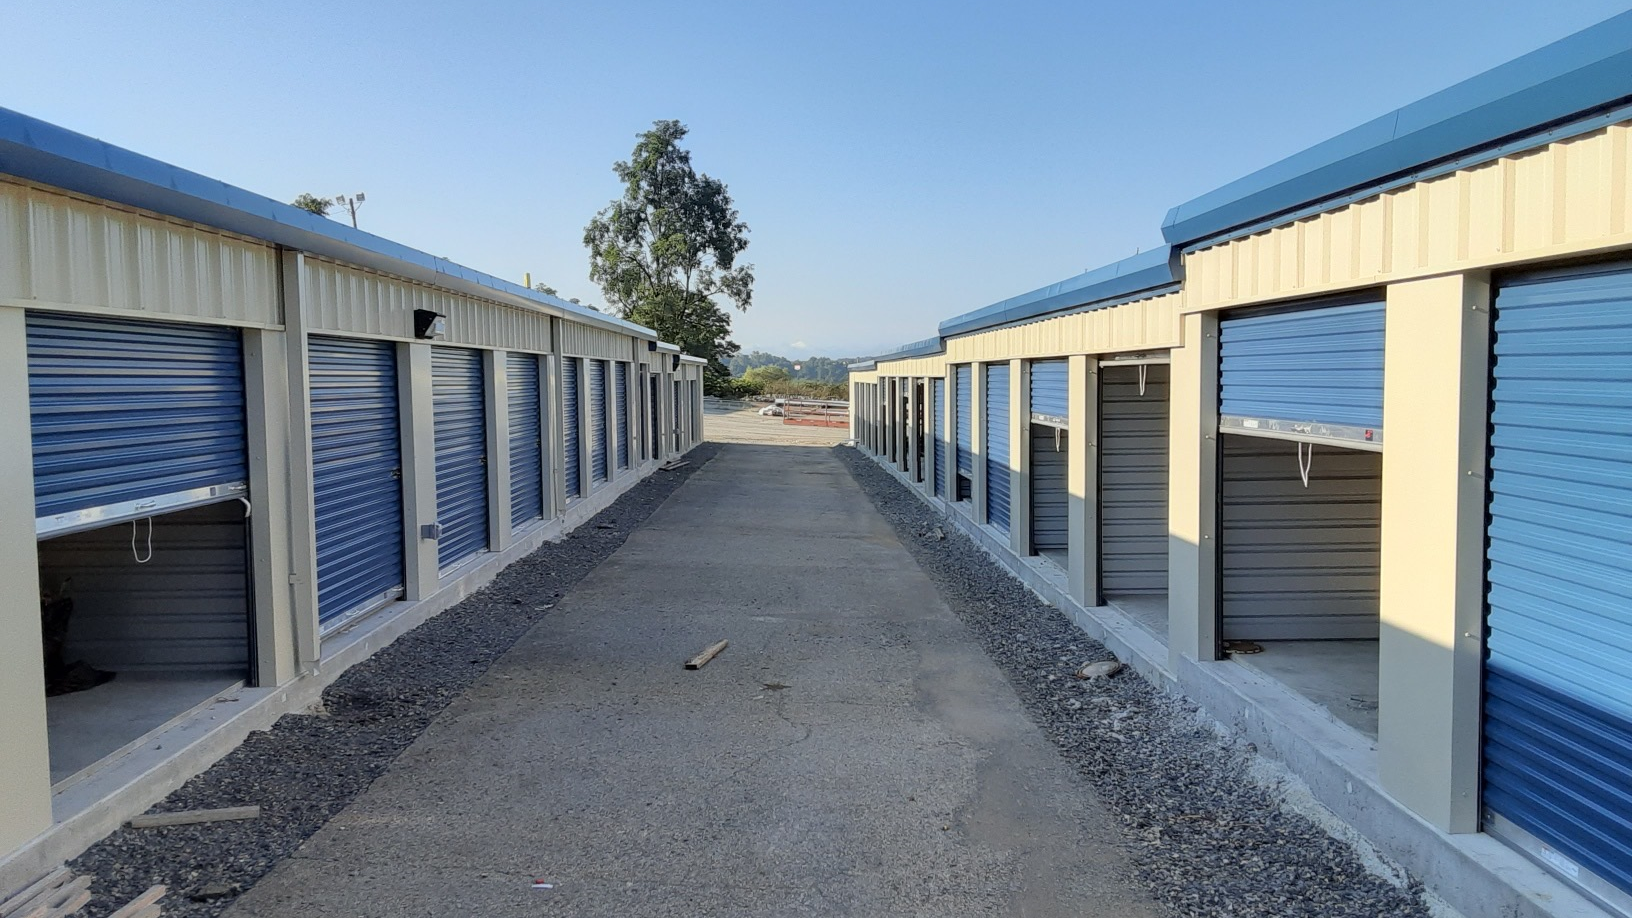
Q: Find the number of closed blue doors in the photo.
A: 9